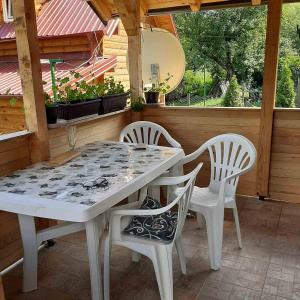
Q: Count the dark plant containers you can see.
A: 4